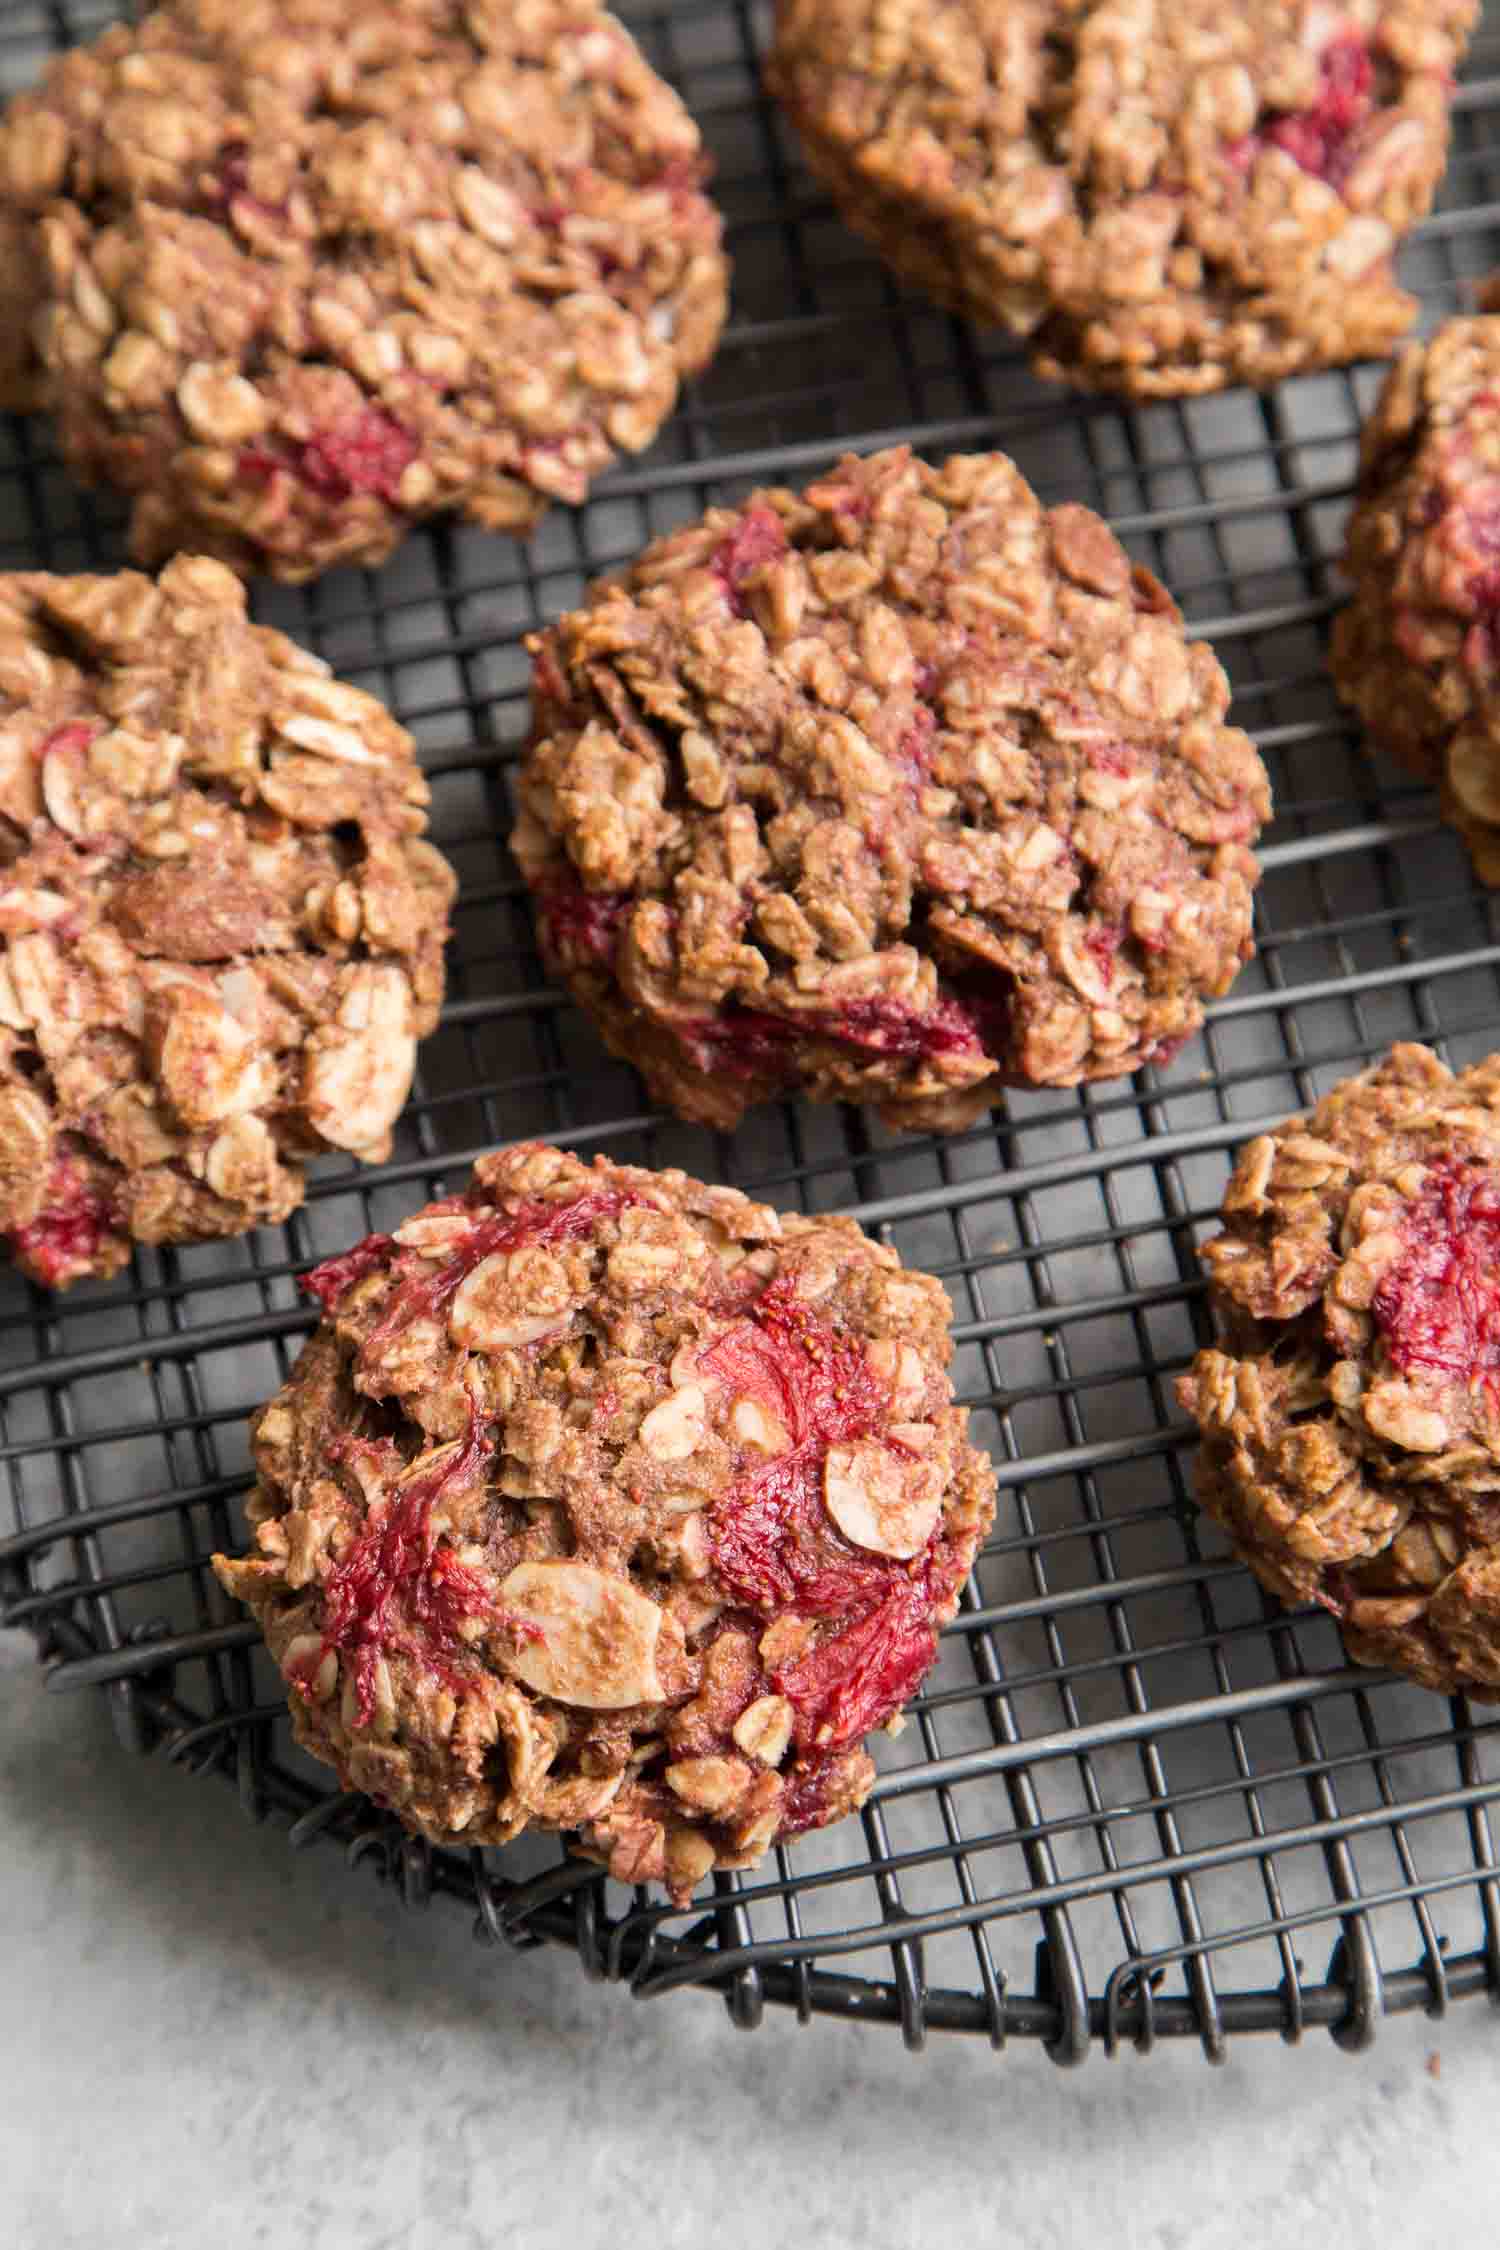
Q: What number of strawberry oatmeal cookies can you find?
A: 7